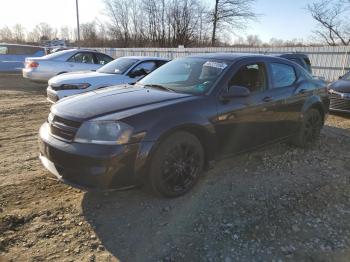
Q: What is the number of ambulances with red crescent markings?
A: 0